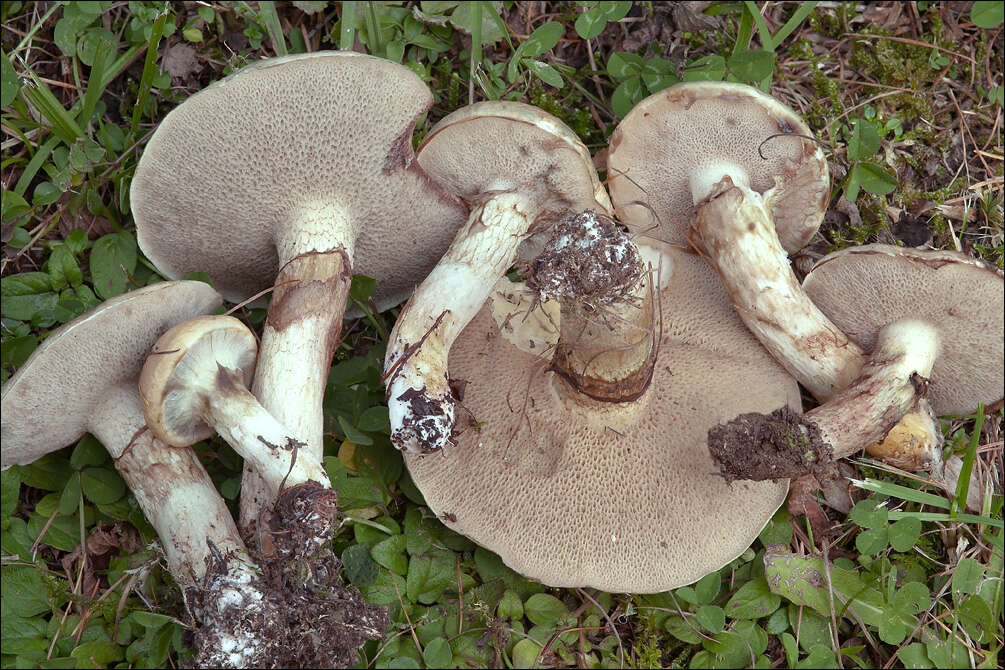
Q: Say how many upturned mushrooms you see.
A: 7